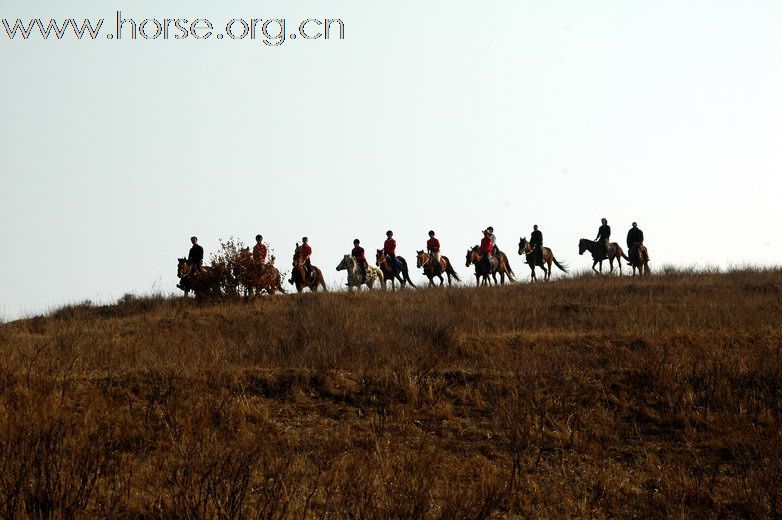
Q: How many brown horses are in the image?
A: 10